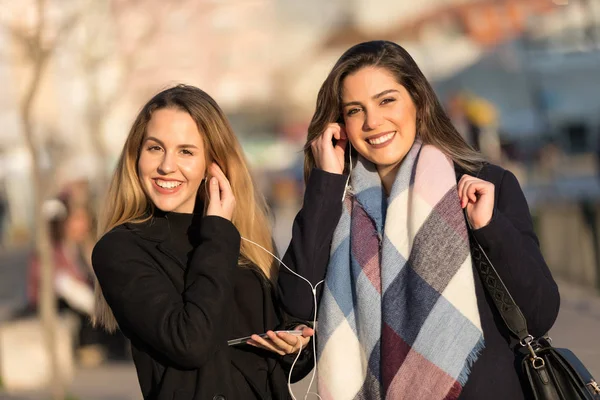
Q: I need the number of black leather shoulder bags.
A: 1